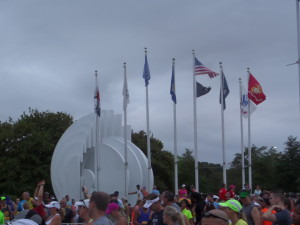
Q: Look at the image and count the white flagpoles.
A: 8